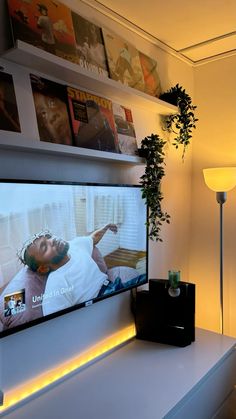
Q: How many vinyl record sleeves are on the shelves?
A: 8